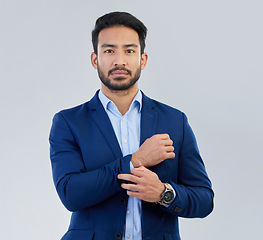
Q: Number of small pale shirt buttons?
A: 4